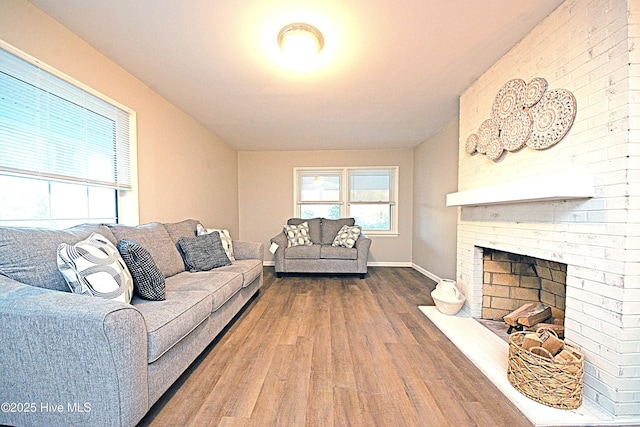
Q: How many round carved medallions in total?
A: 7